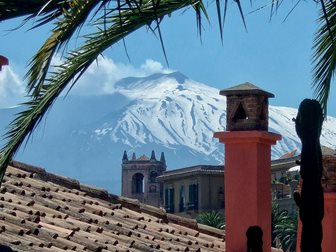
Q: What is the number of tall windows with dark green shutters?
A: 3